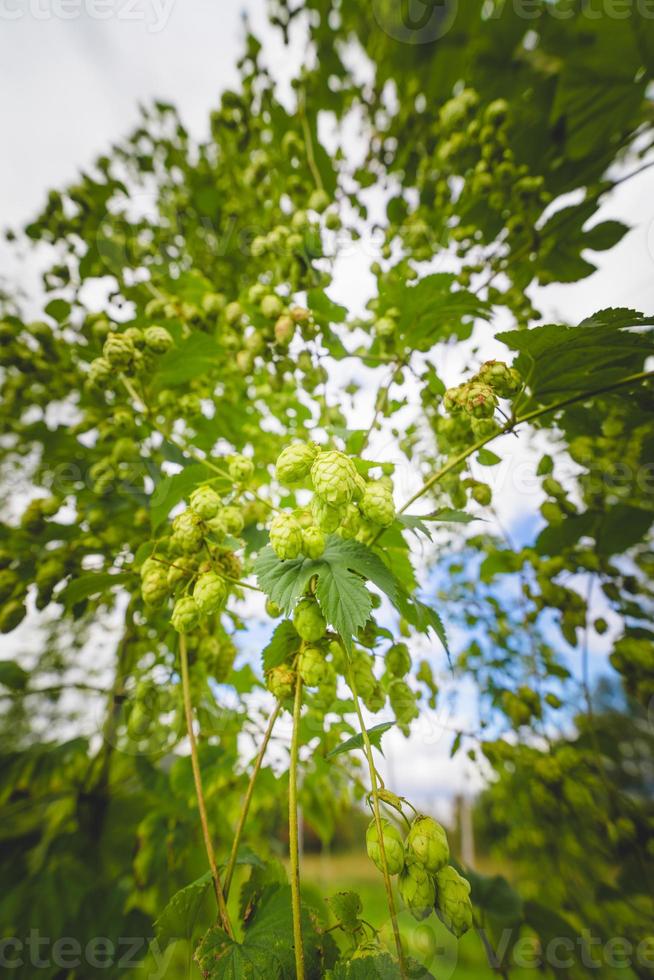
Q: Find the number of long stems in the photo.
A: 4